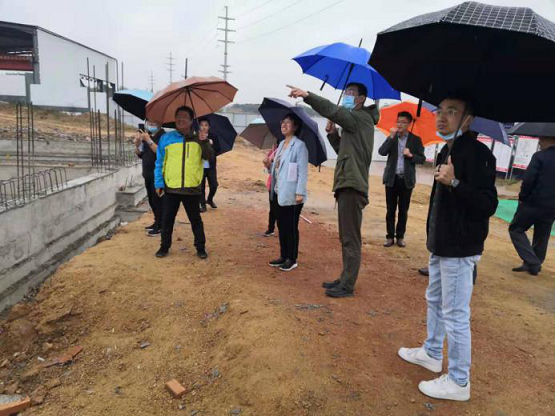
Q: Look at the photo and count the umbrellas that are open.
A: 10